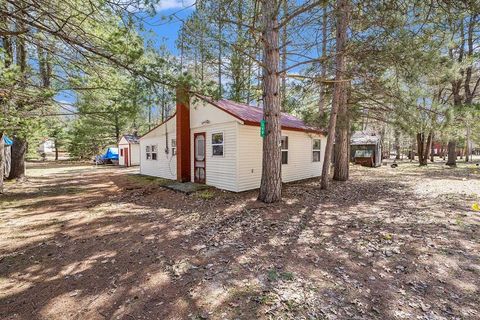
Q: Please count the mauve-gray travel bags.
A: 0